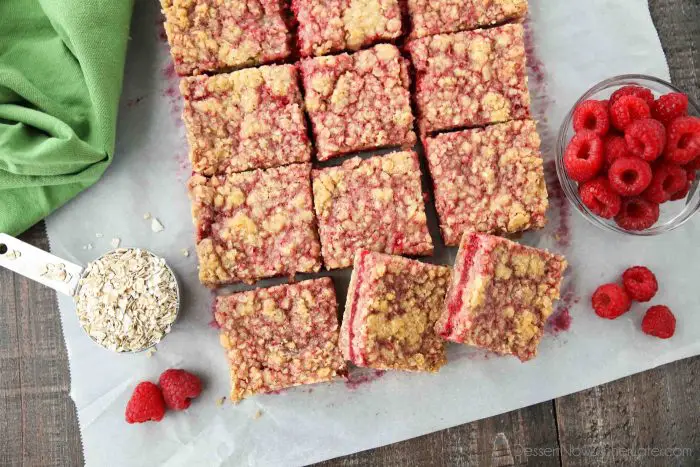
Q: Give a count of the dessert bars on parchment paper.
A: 12